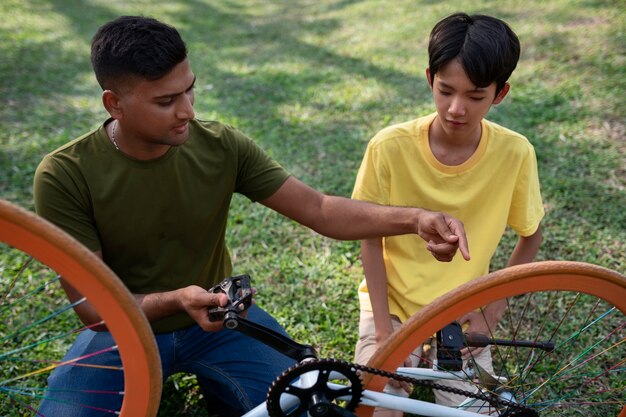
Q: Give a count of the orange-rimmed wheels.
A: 2